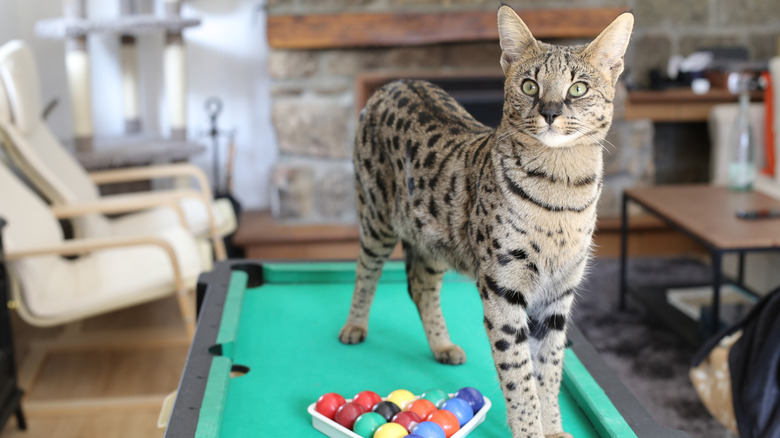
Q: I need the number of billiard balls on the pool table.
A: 15